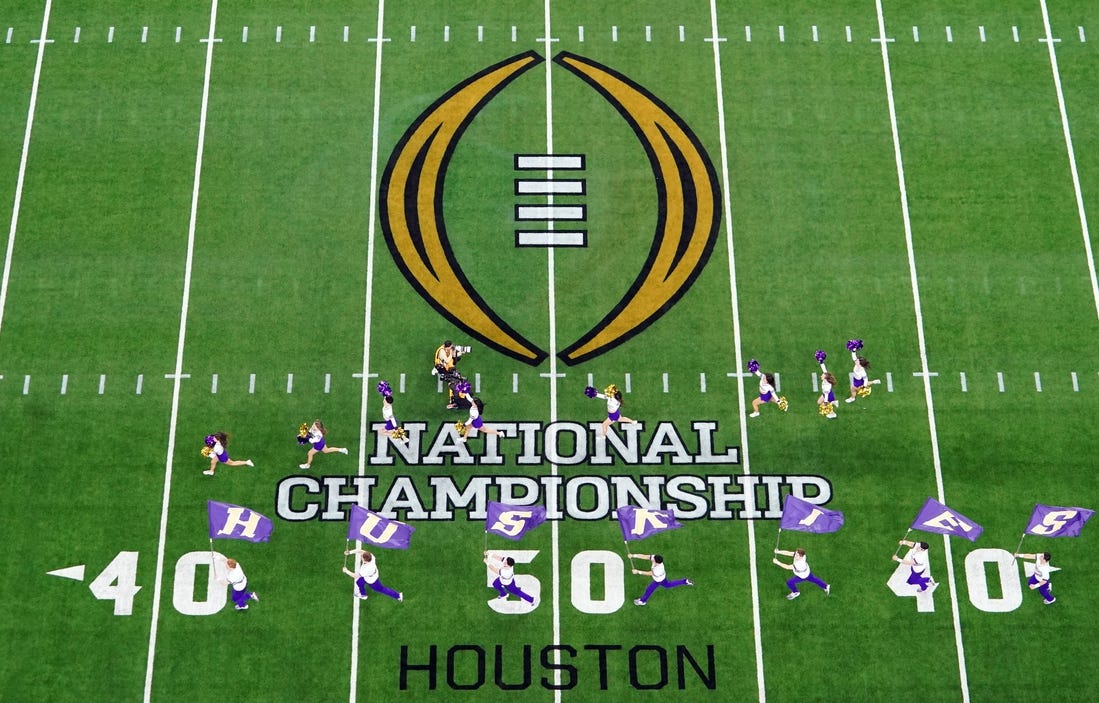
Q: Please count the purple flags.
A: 7